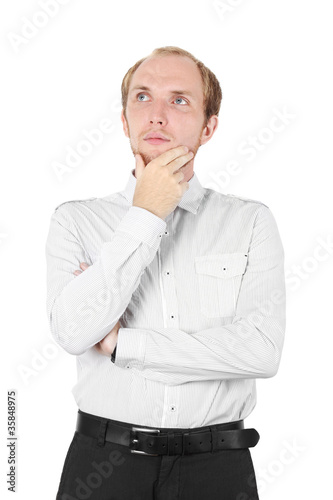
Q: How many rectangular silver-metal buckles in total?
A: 1